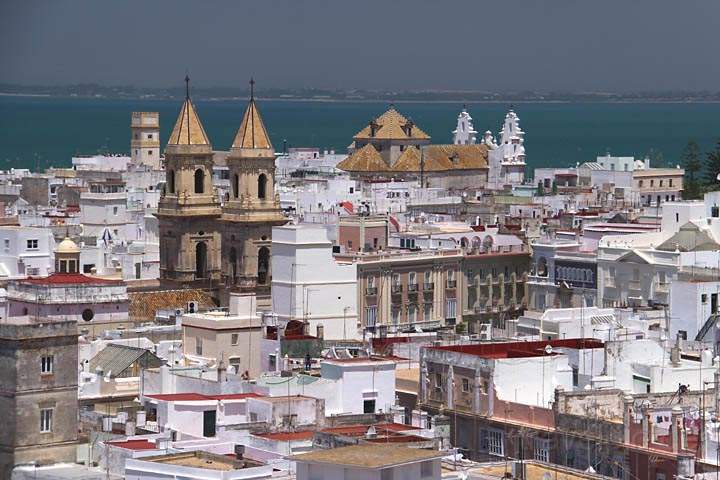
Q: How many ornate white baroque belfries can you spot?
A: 2